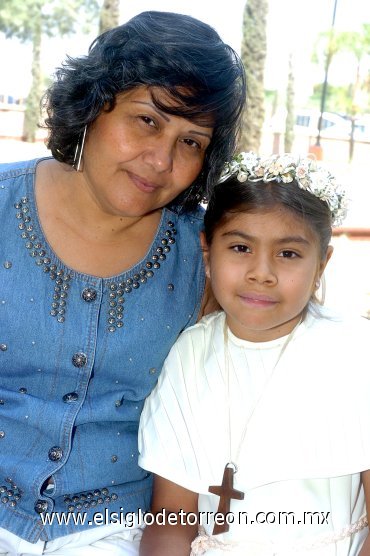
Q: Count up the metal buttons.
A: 5